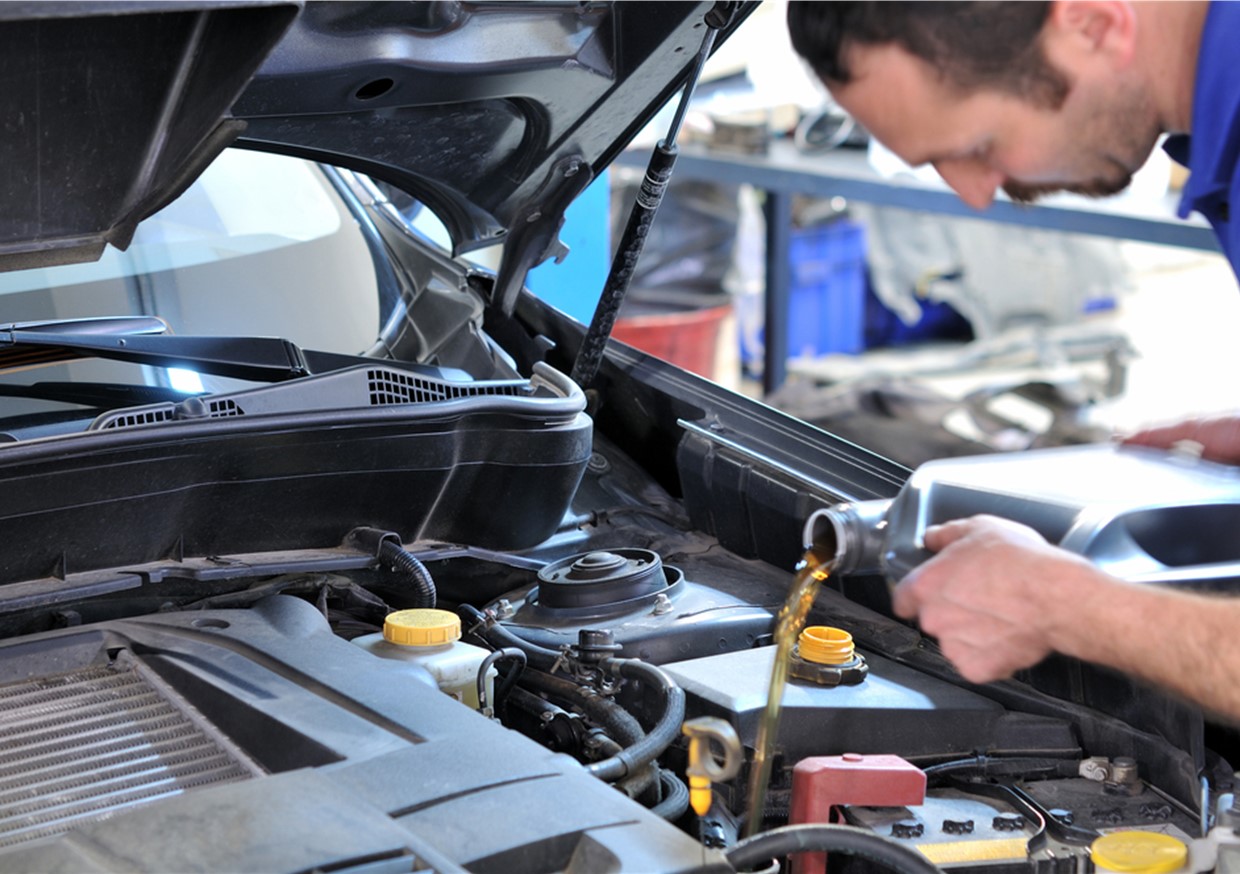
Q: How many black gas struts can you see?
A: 1